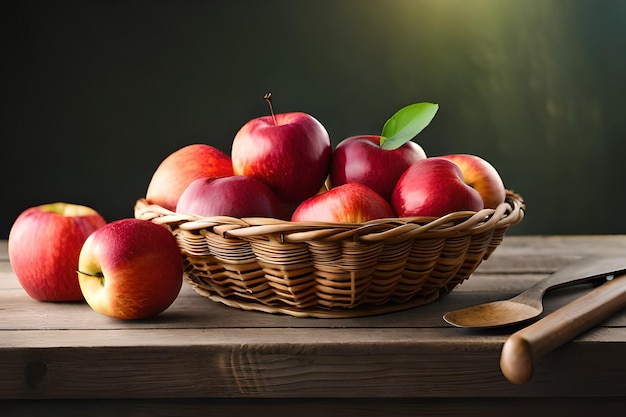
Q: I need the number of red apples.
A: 9